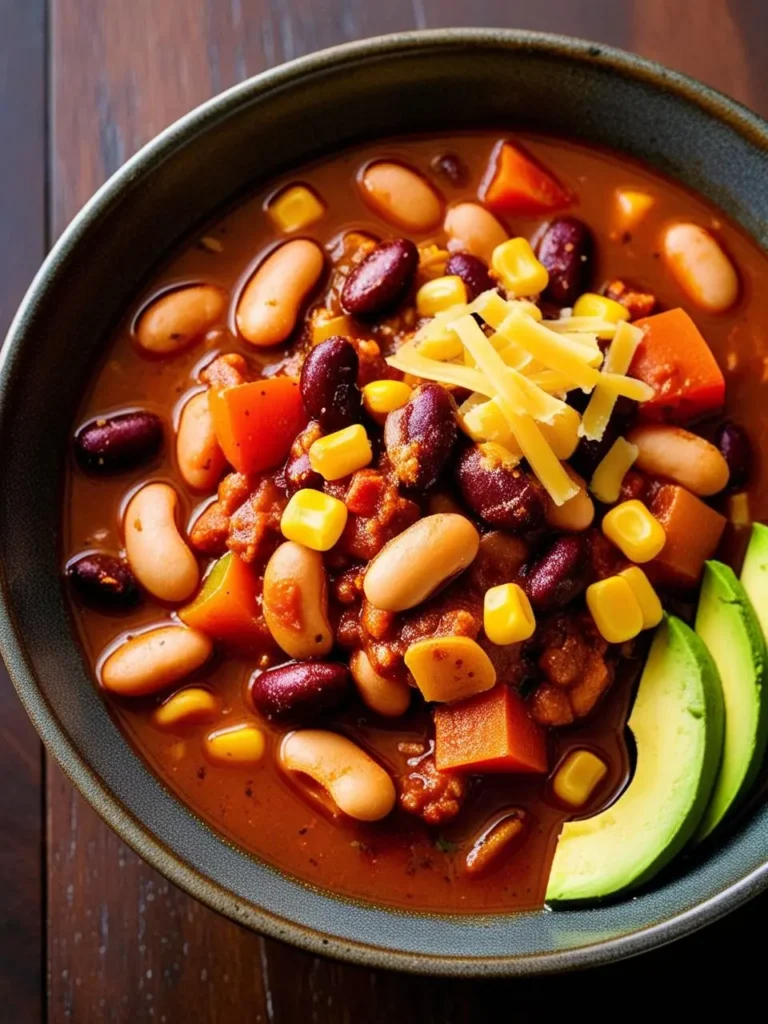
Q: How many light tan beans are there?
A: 14